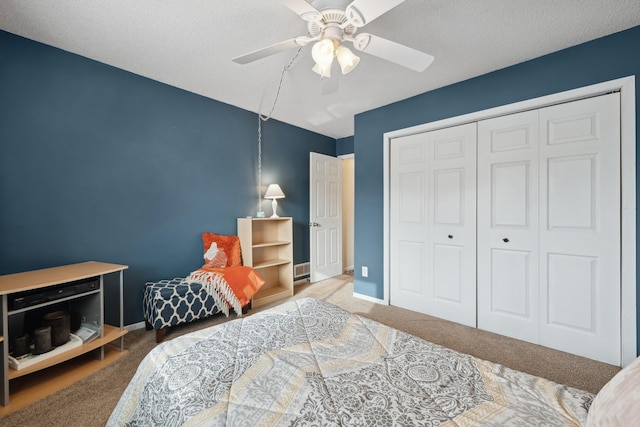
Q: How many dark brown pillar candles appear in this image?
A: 3